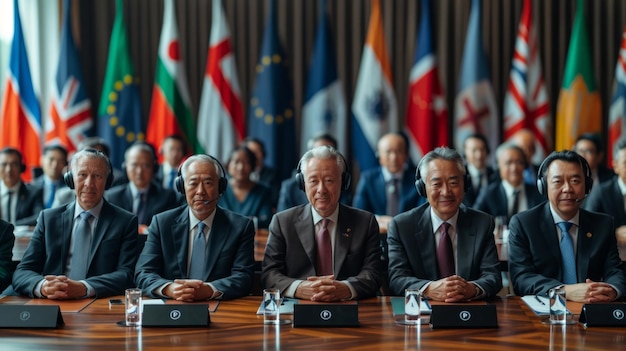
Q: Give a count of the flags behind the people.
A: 13